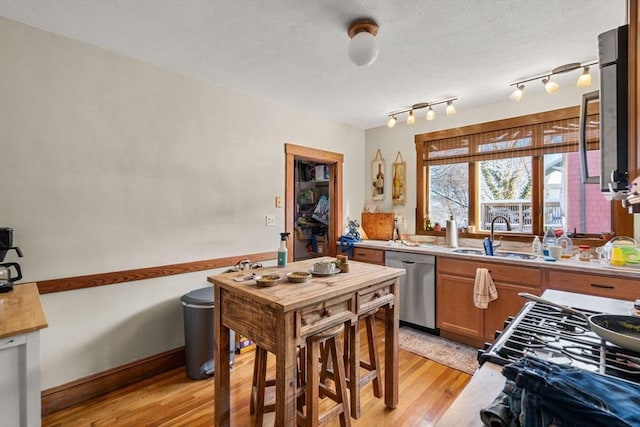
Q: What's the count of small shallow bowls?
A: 2